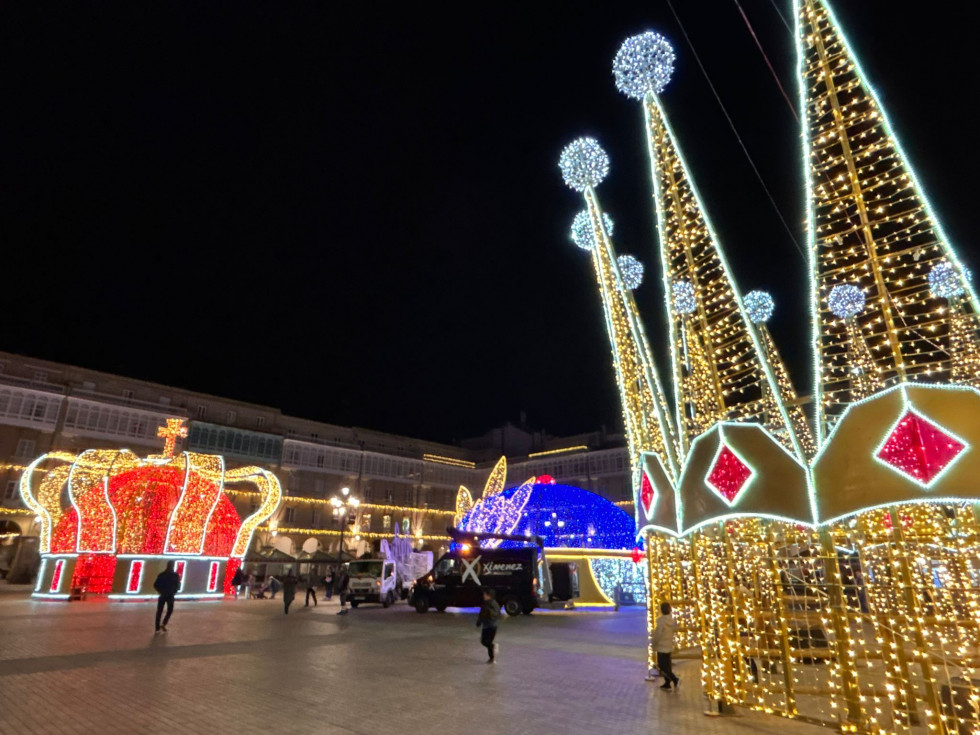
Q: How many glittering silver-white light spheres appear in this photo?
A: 8